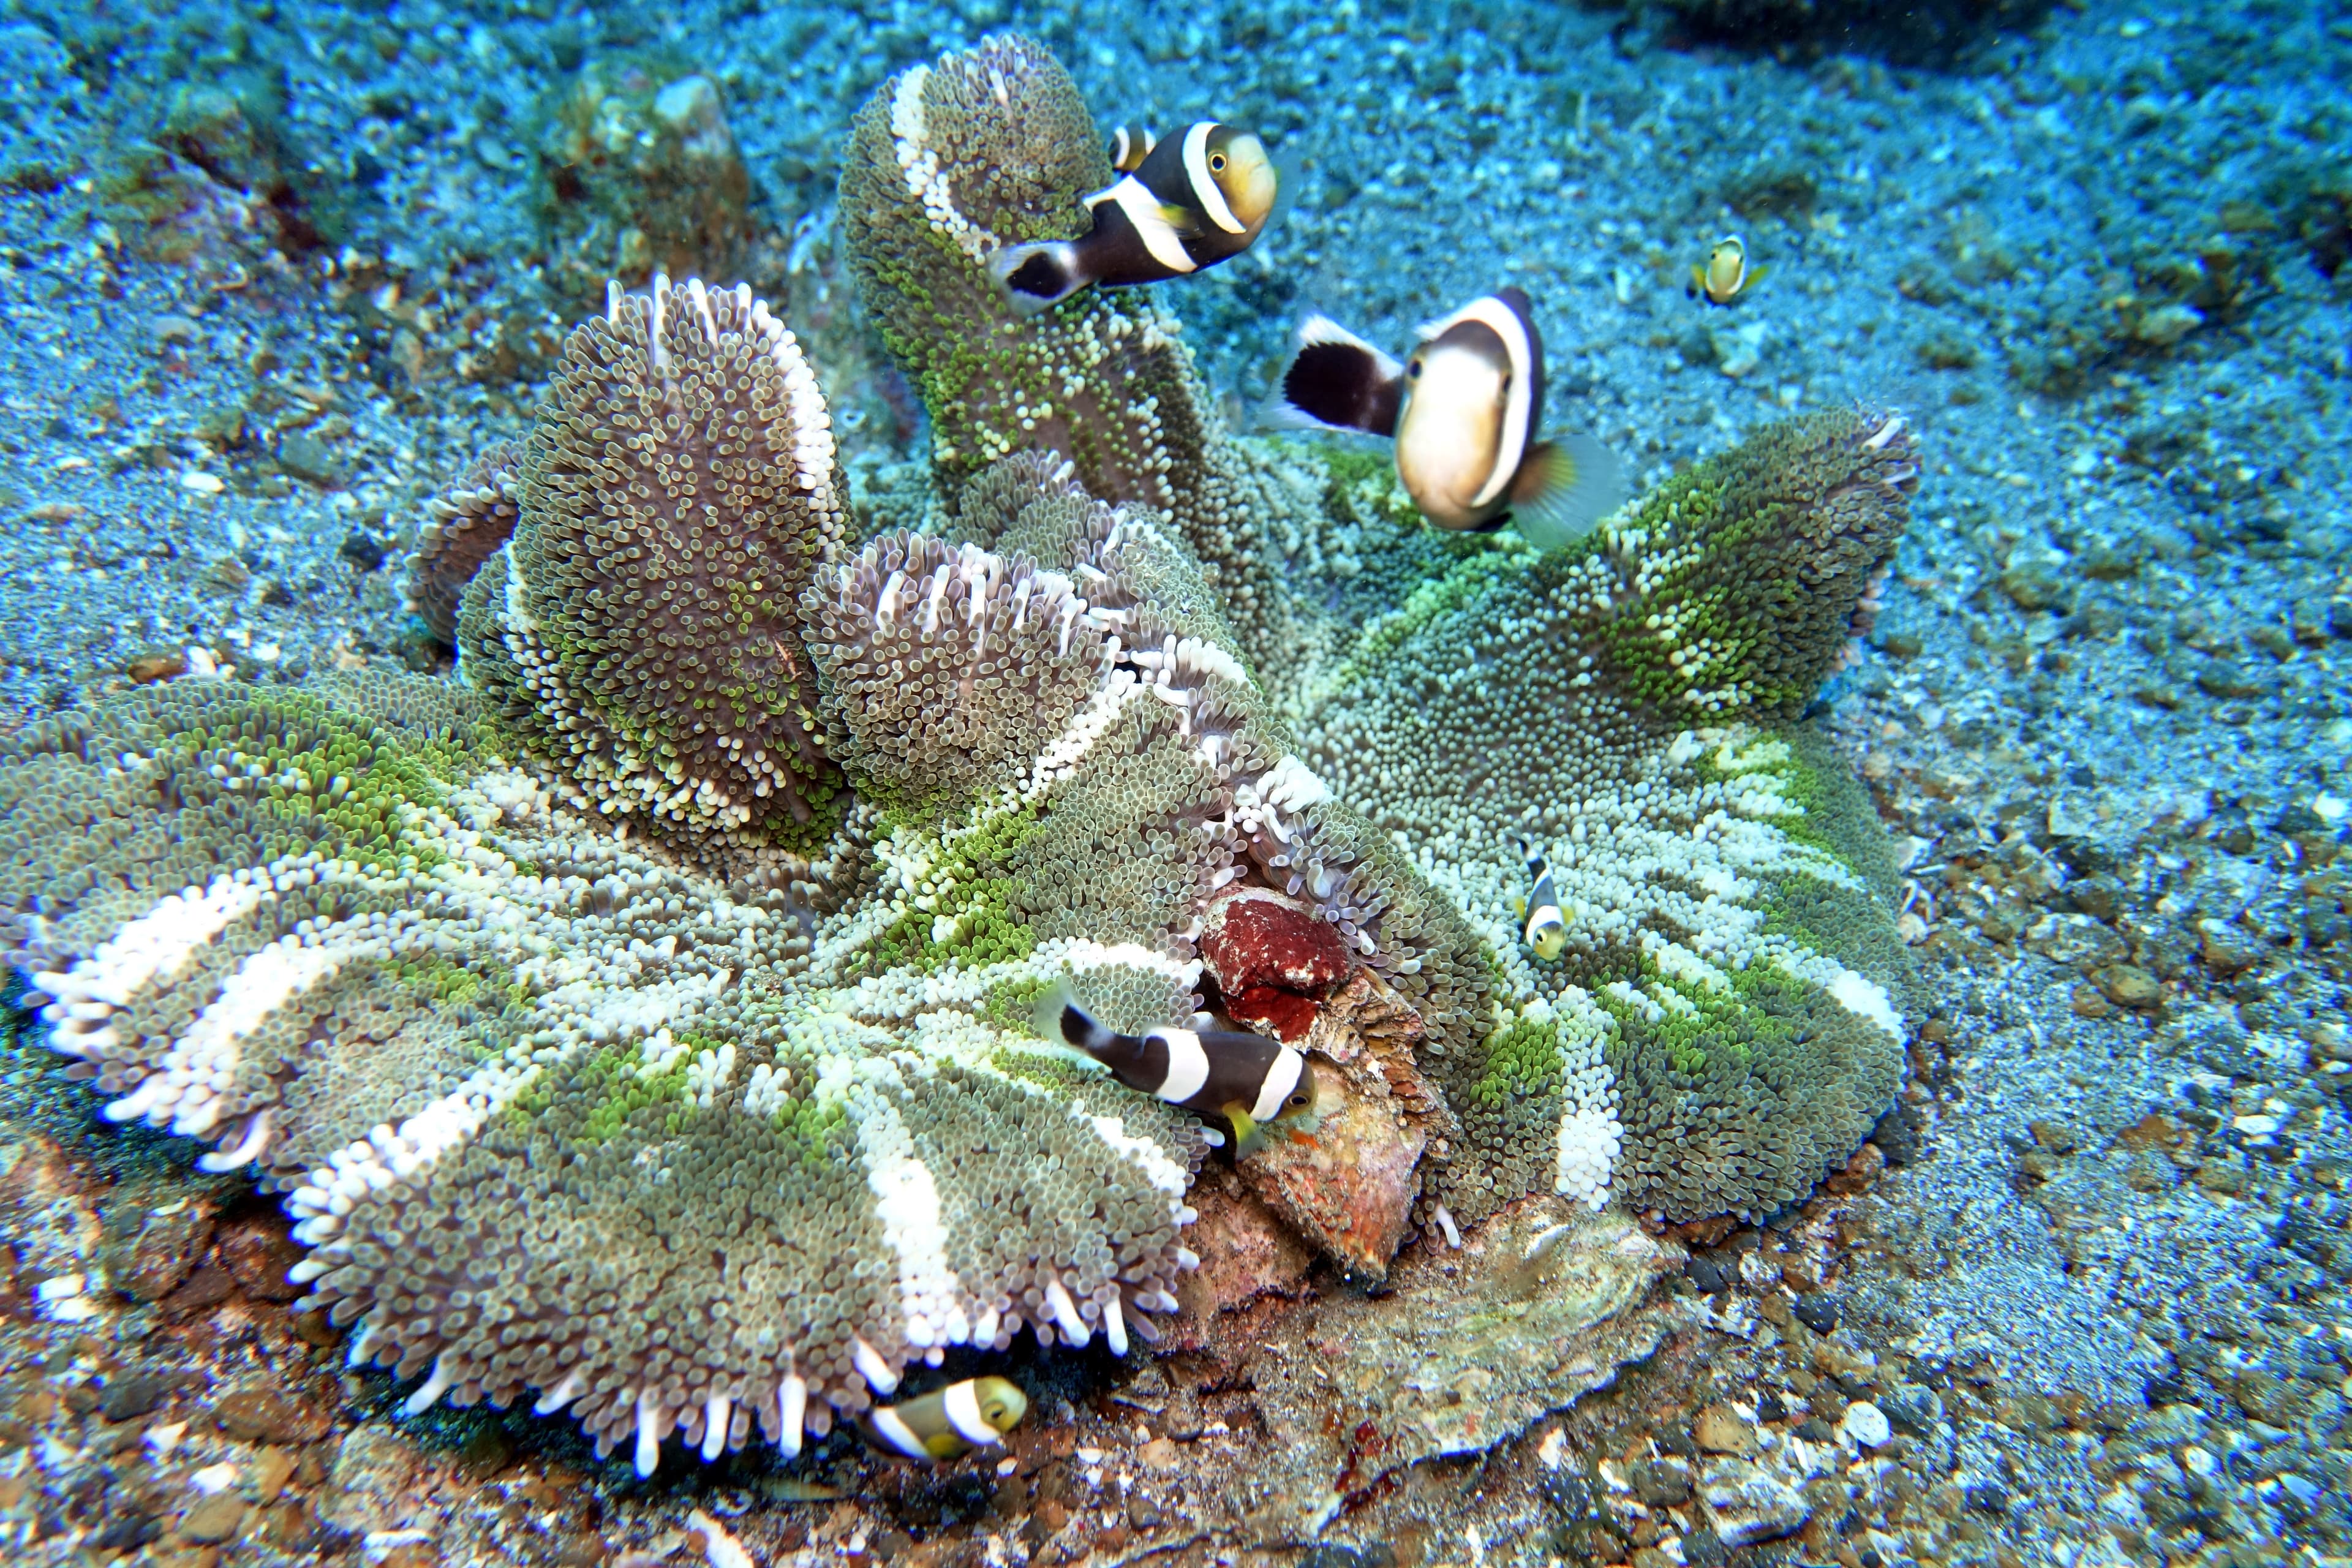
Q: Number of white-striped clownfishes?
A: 7